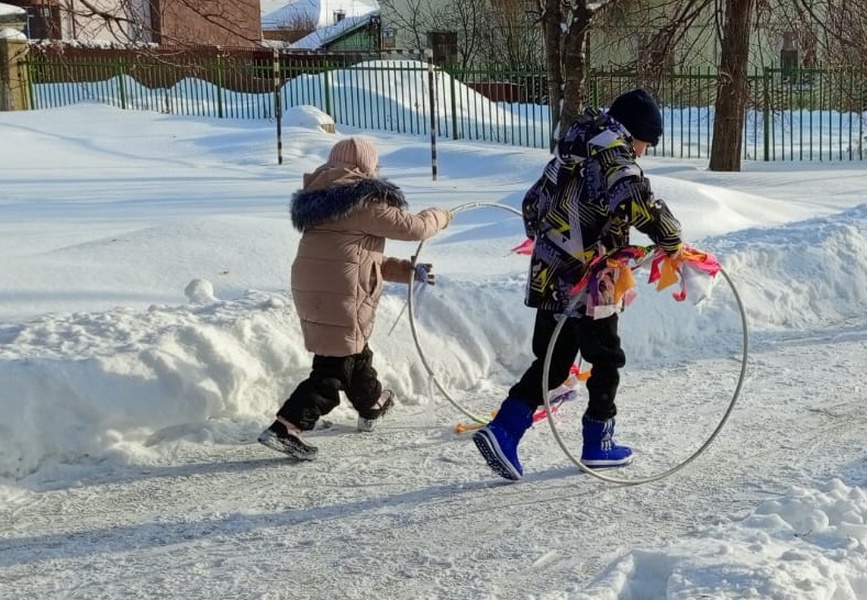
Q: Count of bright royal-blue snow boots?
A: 2